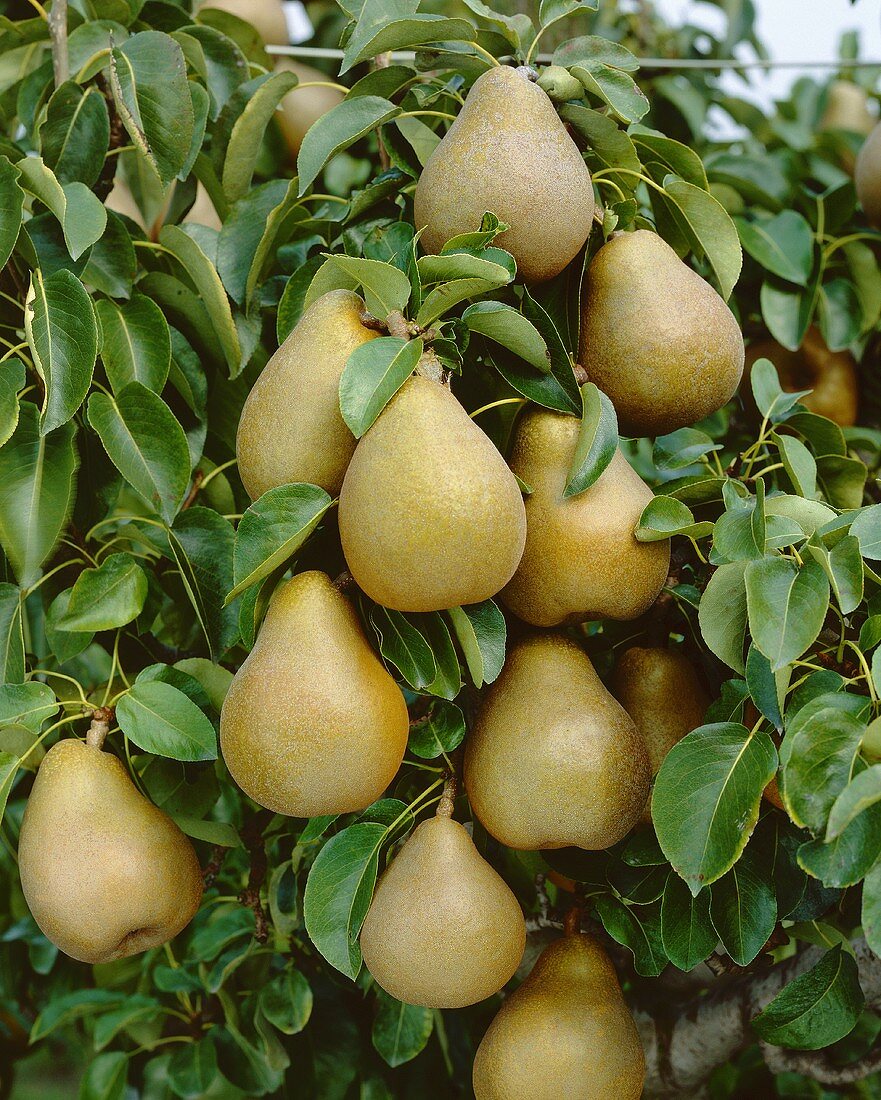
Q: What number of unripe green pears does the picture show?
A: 1